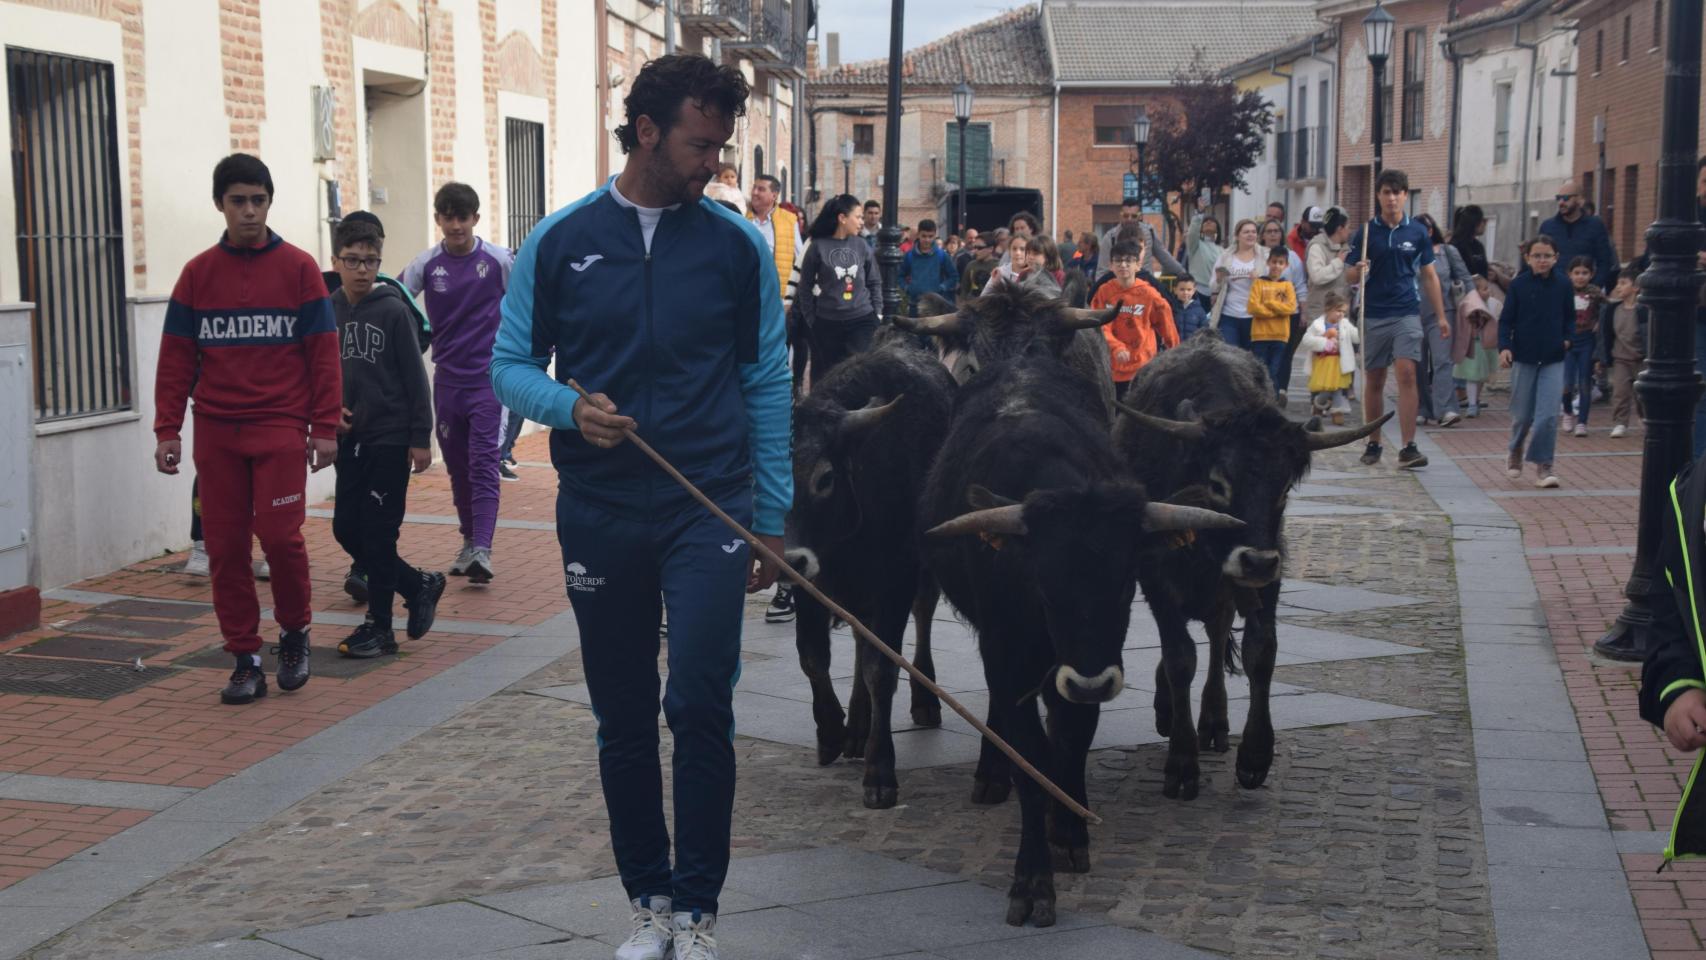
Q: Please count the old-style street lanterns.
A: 4